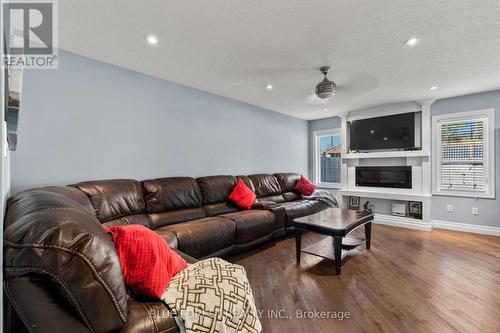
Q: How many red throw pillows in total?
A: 3